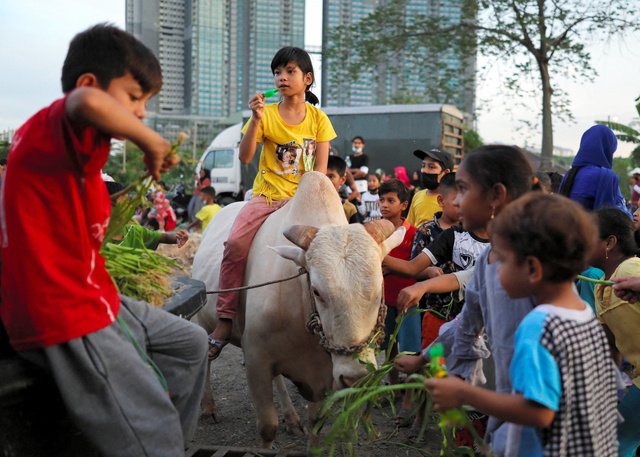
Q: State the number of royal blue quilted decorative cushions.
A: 0